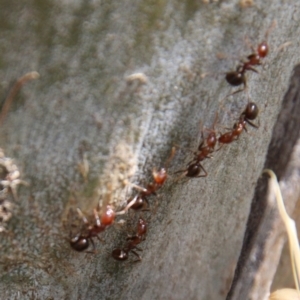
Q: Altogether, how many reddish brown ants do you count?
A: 6